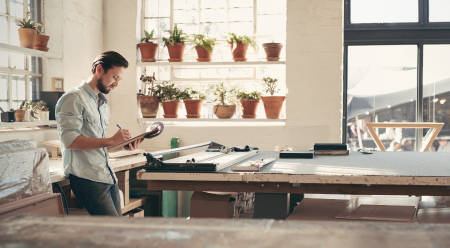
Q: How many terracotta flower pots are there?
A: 14